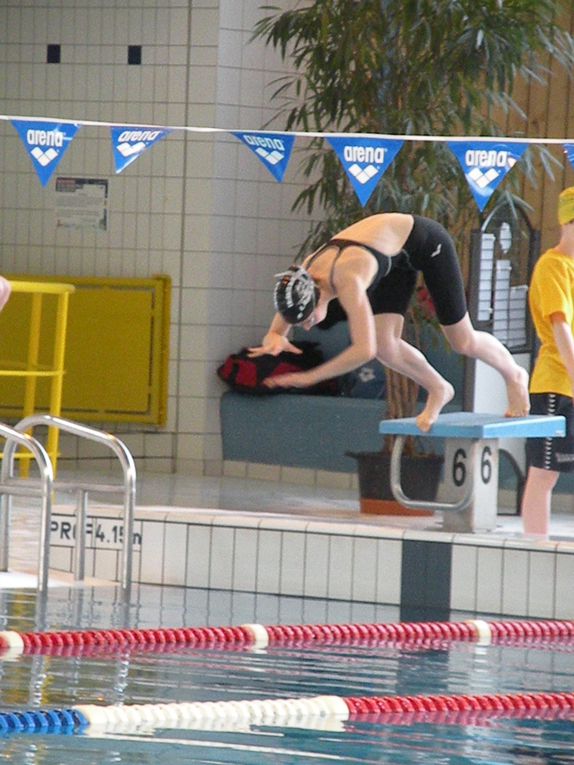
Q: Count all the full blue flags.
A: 5